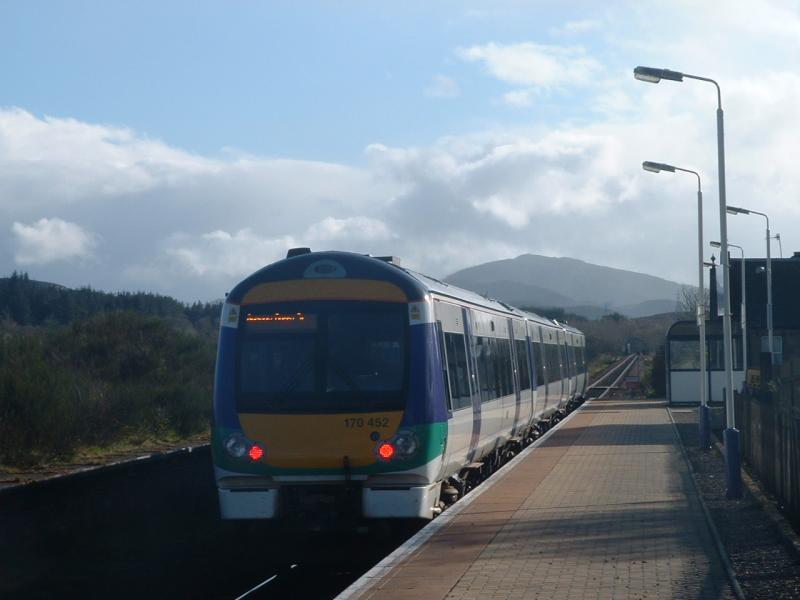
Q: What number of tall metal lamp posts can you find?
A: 4